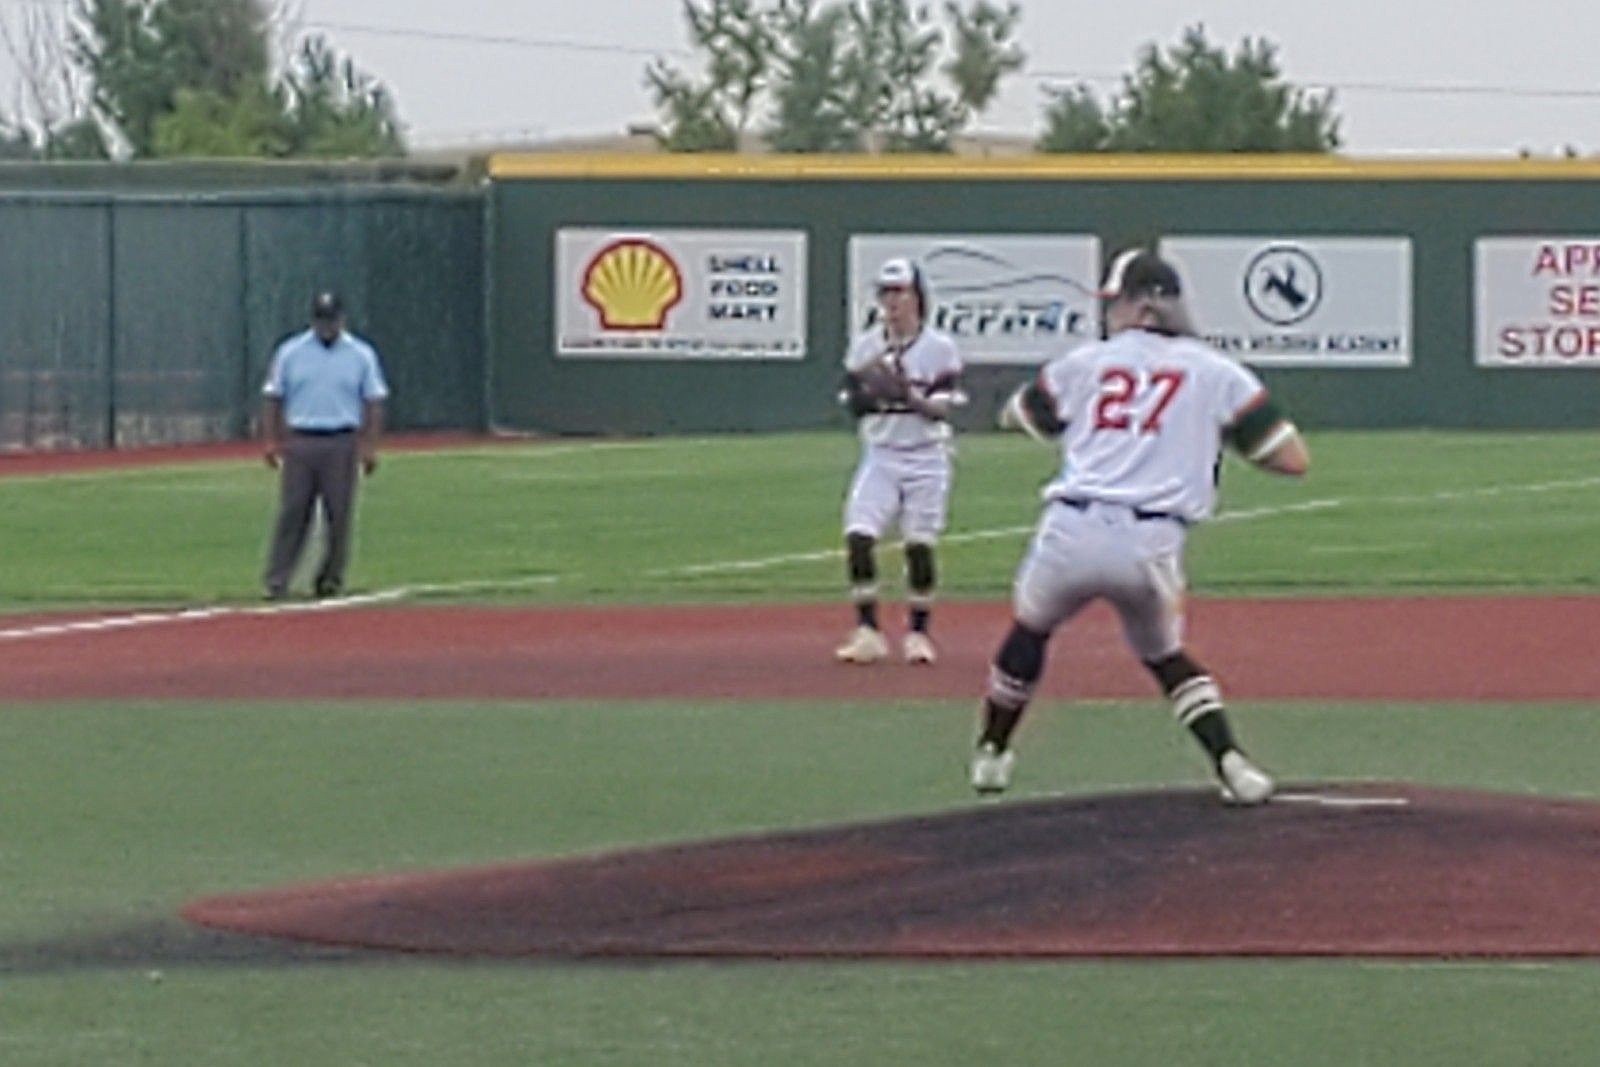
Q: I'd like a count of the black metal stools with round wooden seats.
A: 0